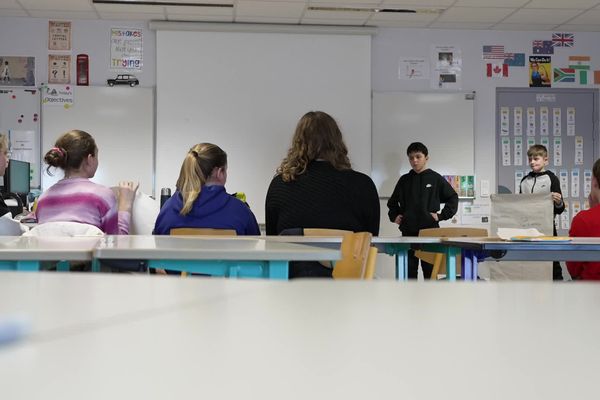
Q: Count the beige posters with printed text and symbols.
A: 2